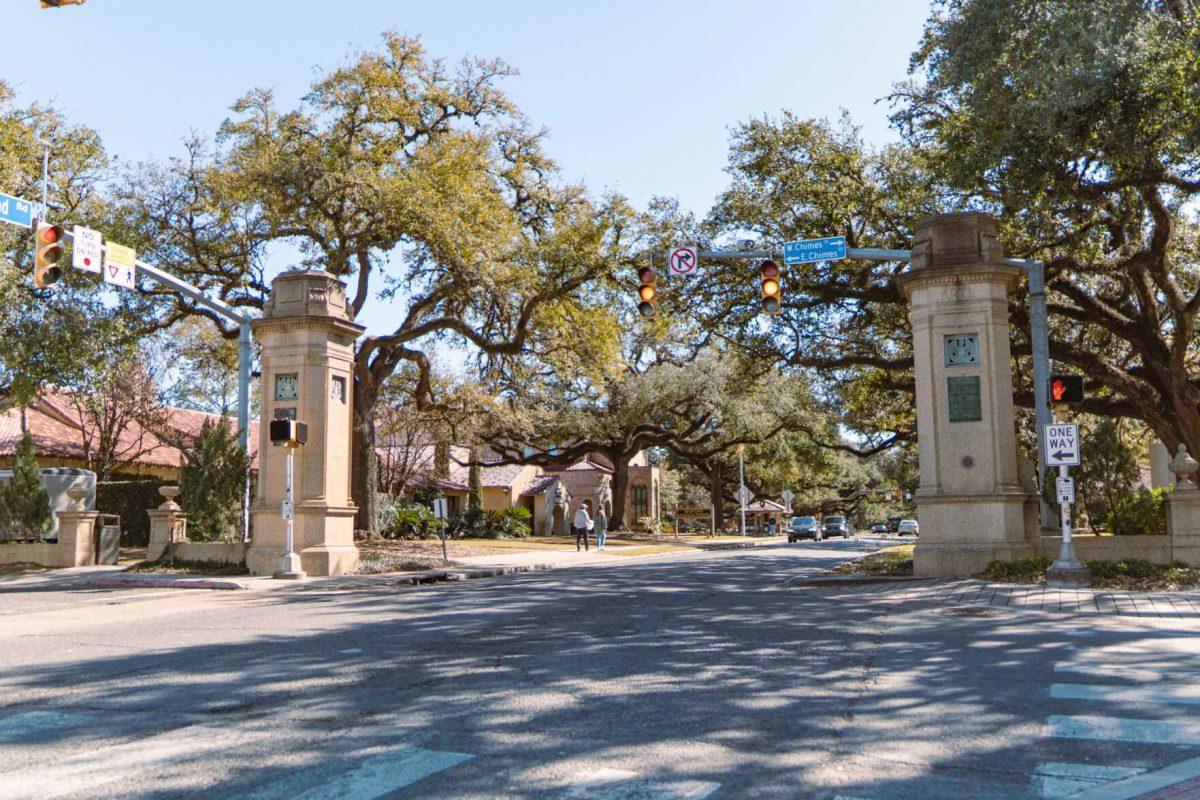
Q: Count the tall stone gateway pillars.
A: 2